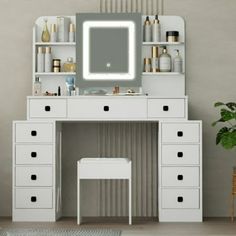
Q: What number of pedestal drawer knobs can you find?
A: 8